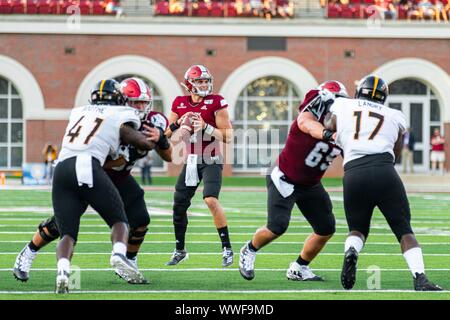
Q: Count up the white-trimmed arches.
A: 4